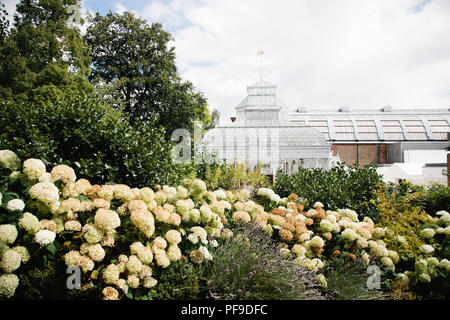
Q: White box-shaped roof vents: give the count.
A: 3